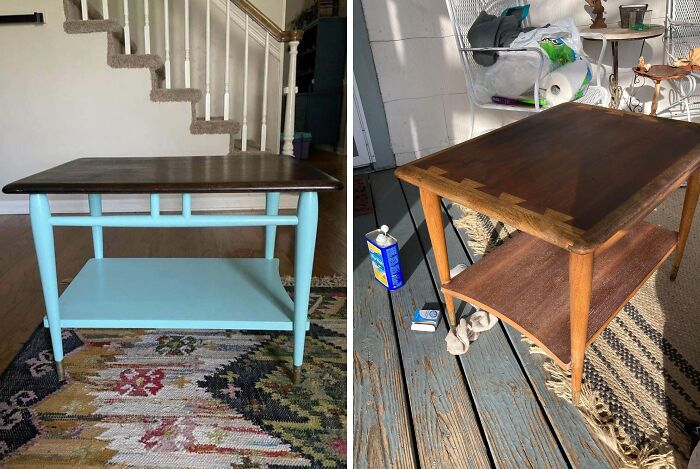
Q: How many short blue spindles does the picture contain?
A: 2